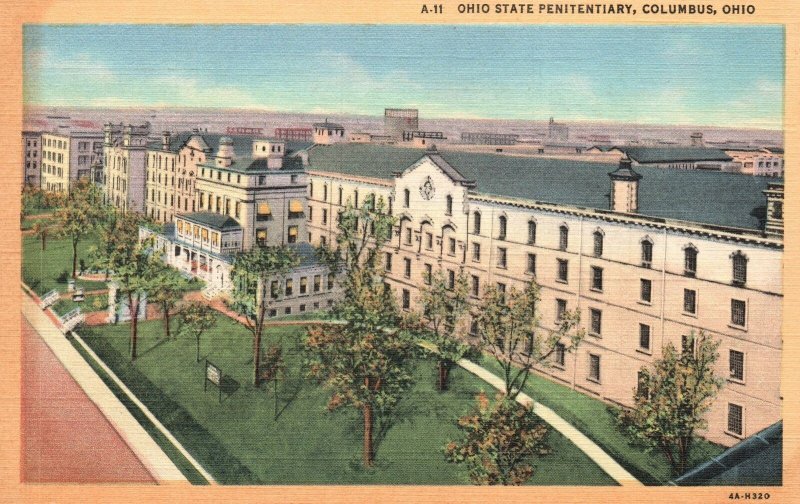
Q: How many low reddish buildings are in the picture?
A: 2